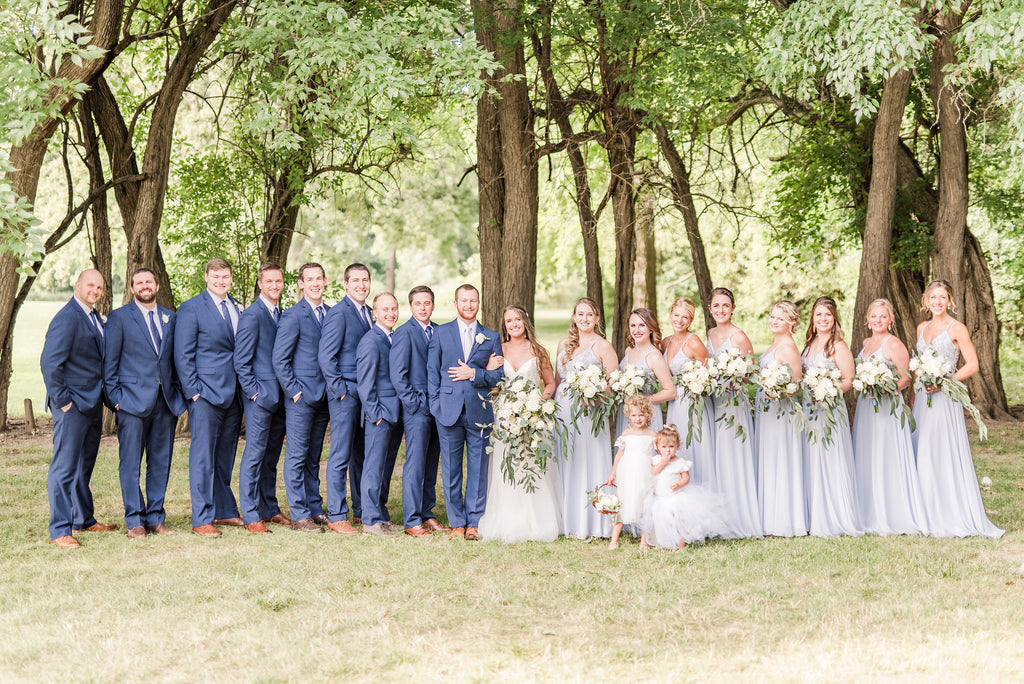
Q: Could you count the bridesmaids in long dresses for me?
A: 8